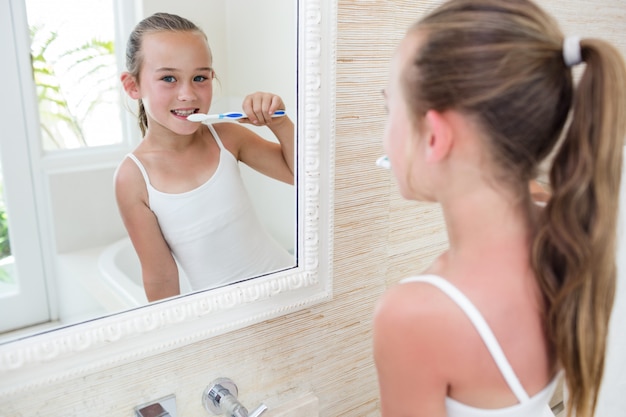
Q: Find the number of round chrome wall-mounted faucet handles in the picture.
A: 1